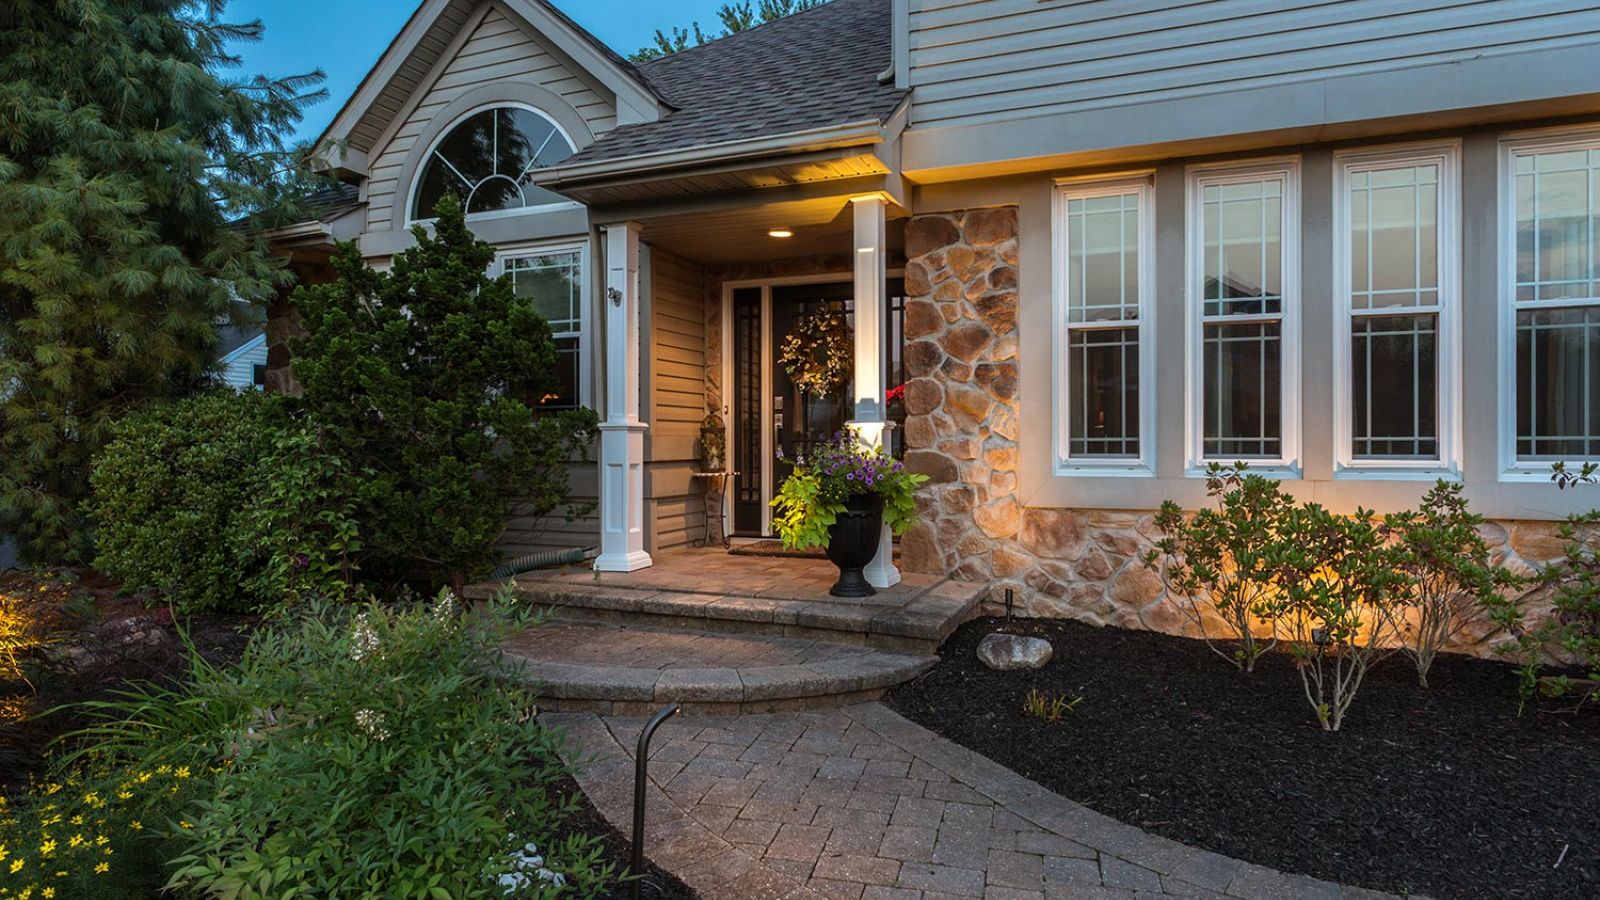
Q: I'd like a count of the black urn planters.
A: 1